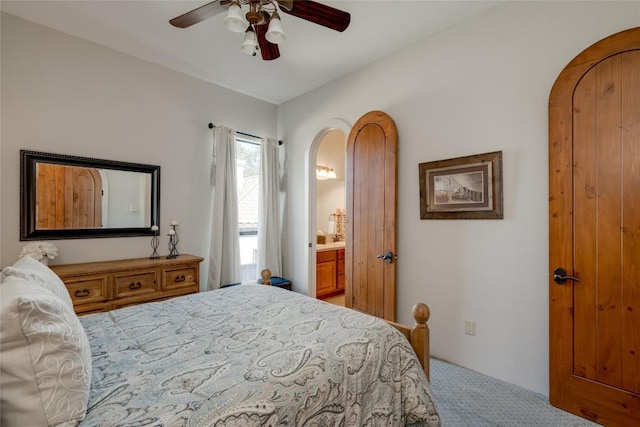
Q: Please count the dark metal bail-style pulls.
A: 3